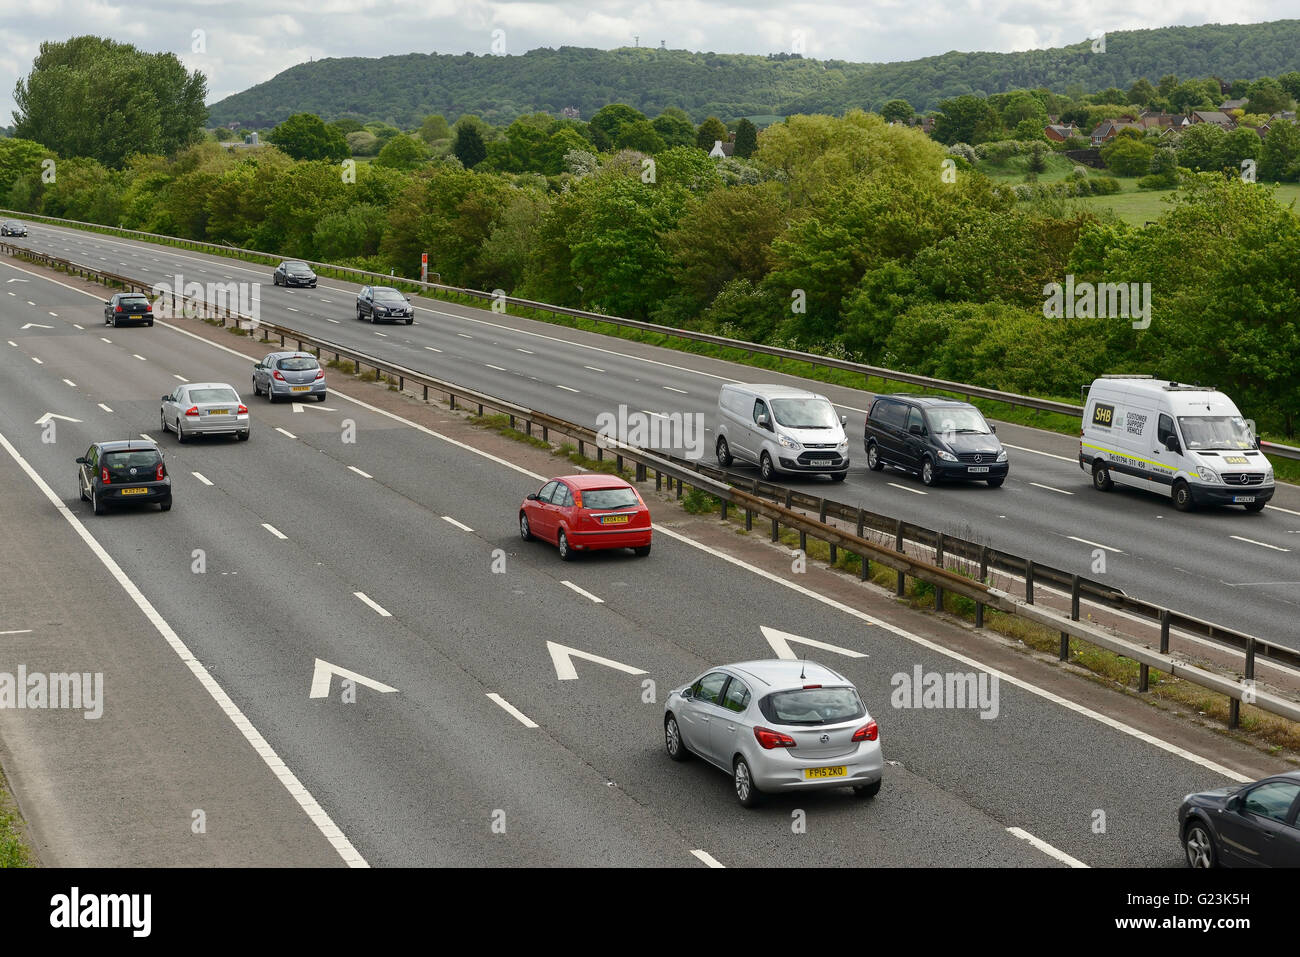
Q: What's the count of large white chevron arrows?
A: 7